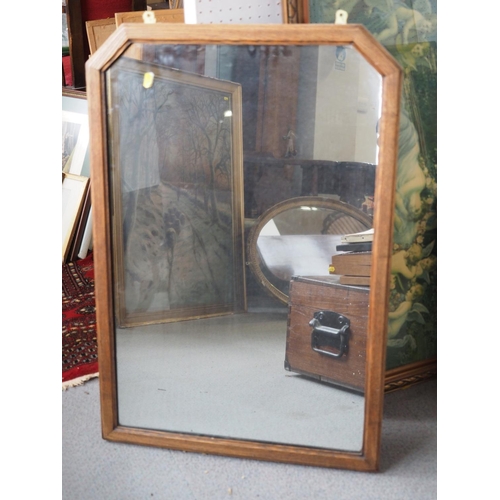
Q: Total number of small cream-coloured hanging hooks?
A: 2